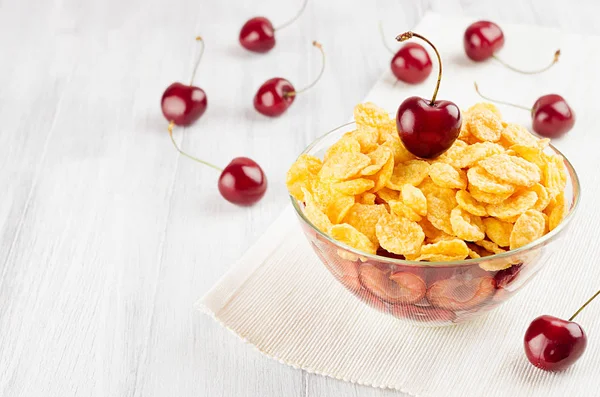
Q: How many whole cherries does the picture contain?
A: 9